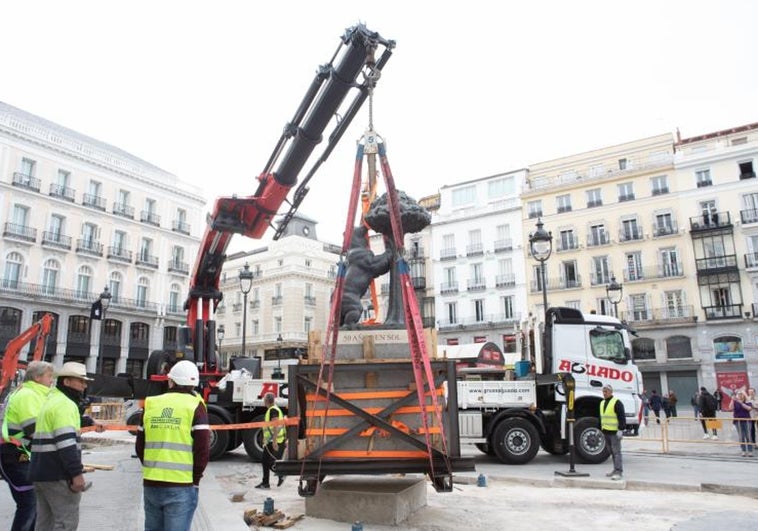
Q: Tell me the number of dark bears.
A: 1